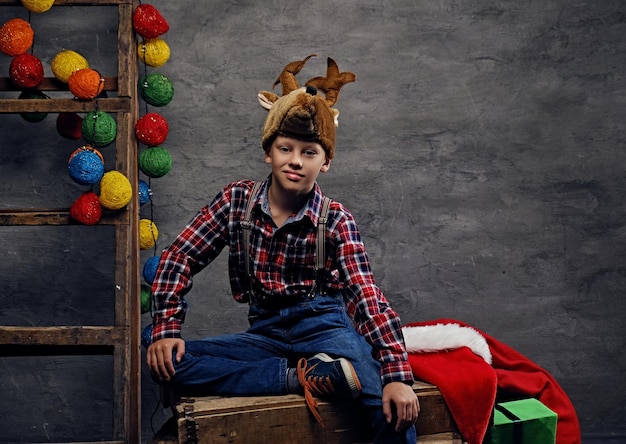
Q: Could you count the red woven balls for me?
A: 5